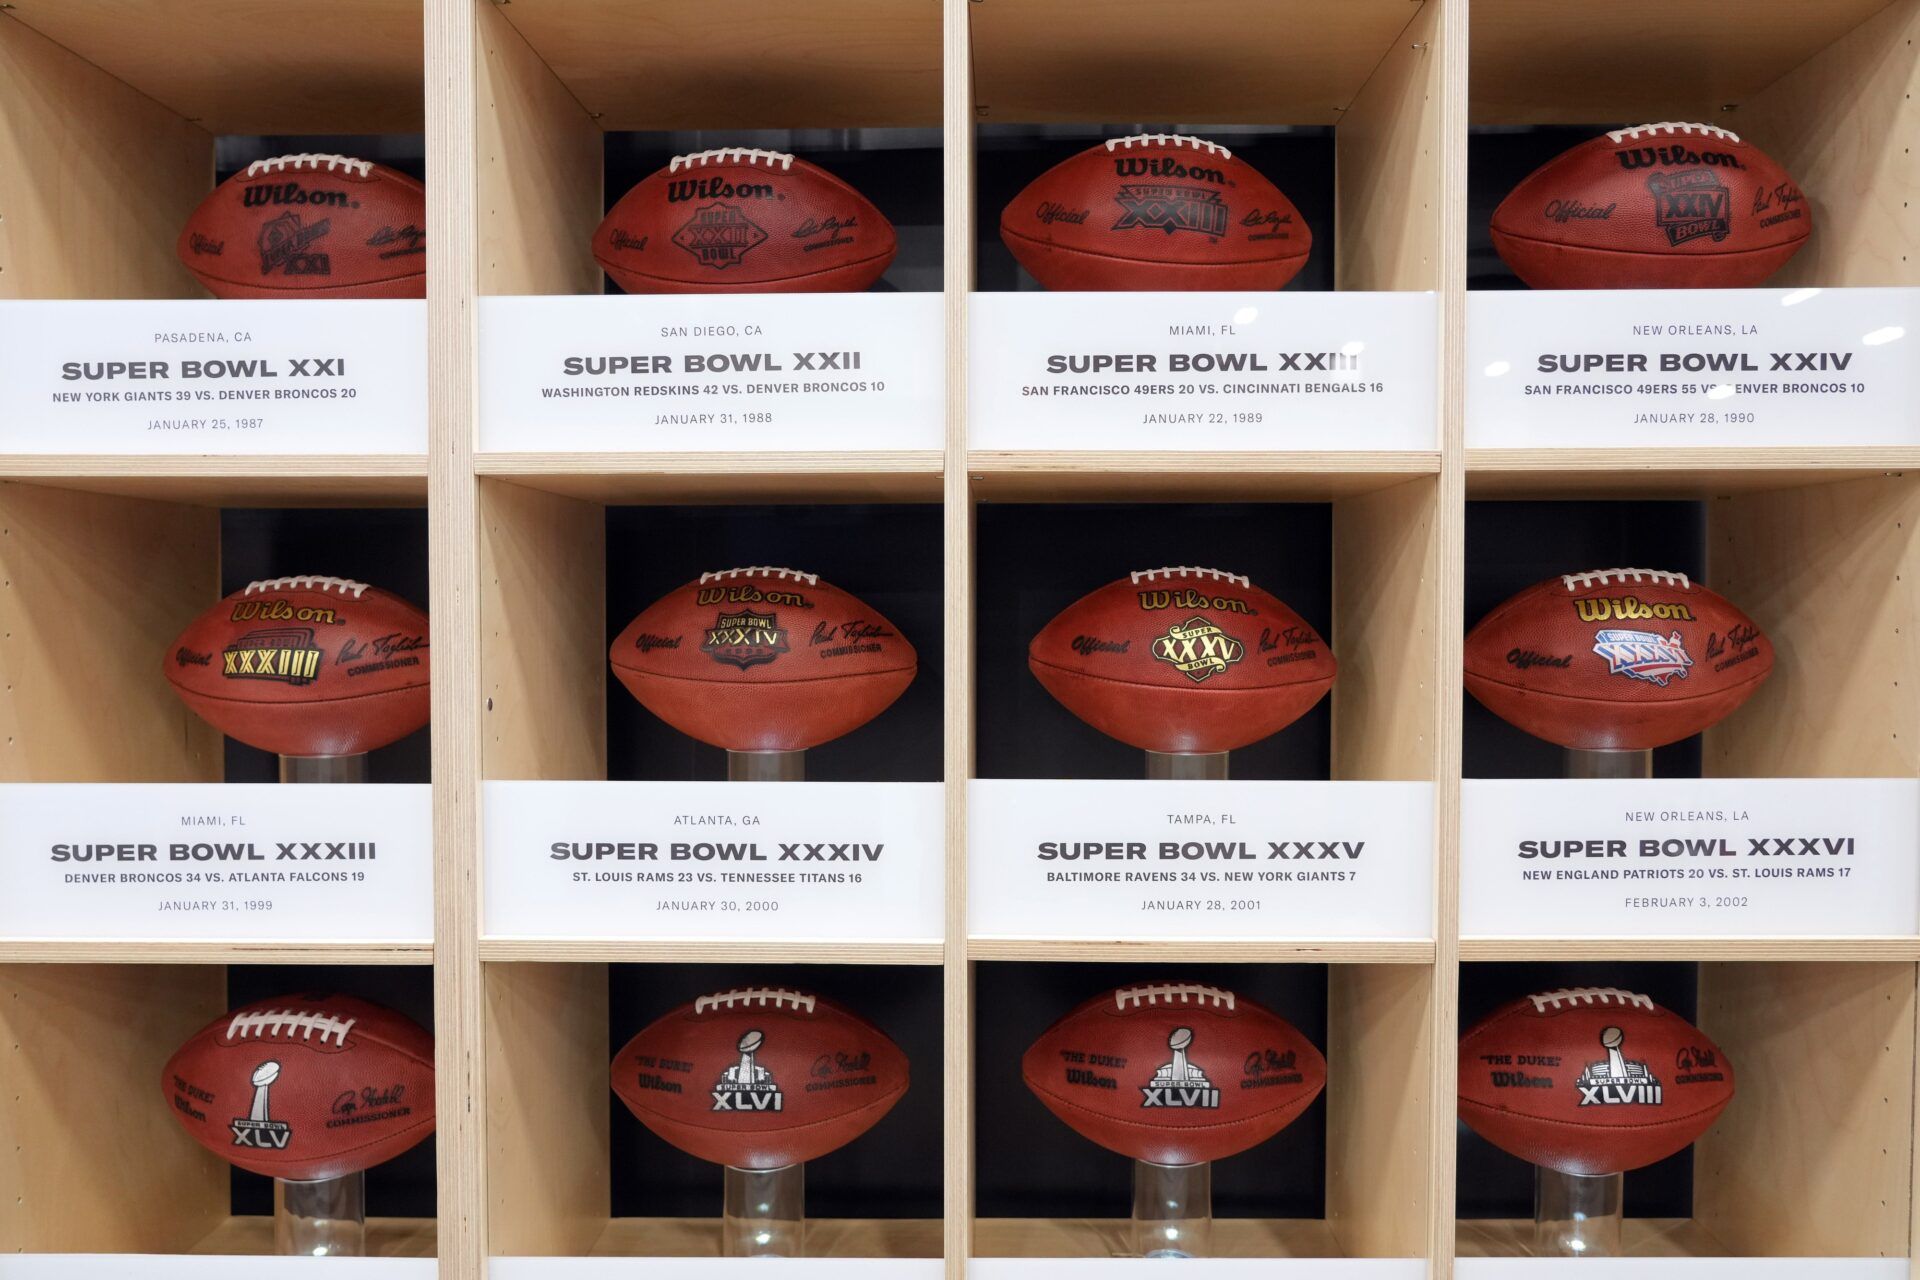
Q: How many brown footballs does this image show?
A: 12